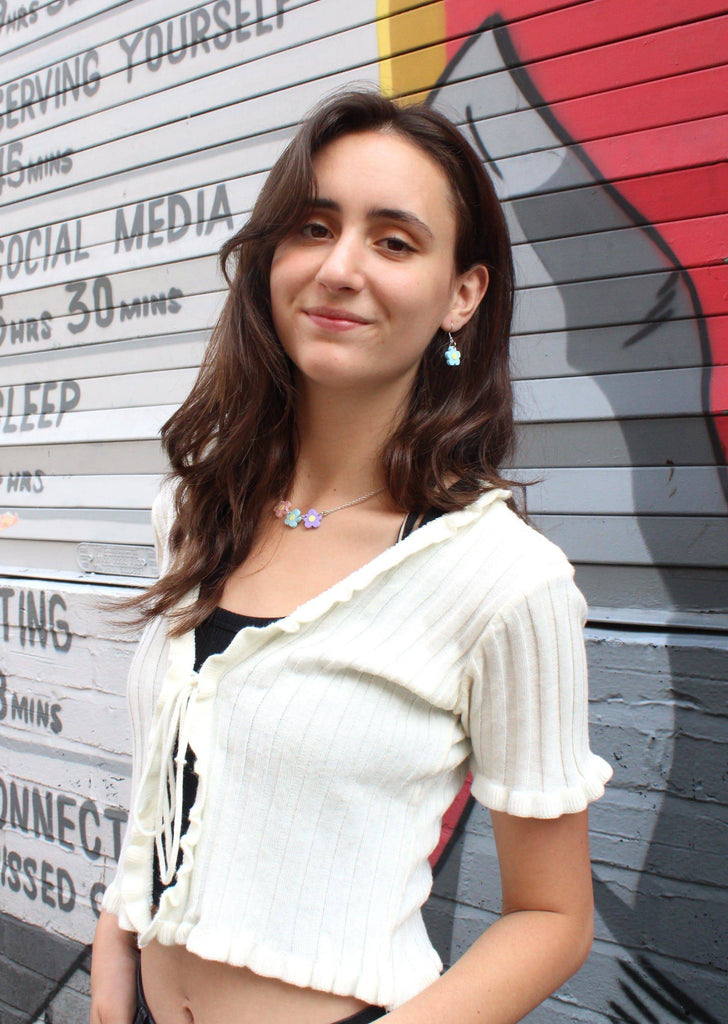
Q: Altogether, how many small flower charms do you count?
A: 4